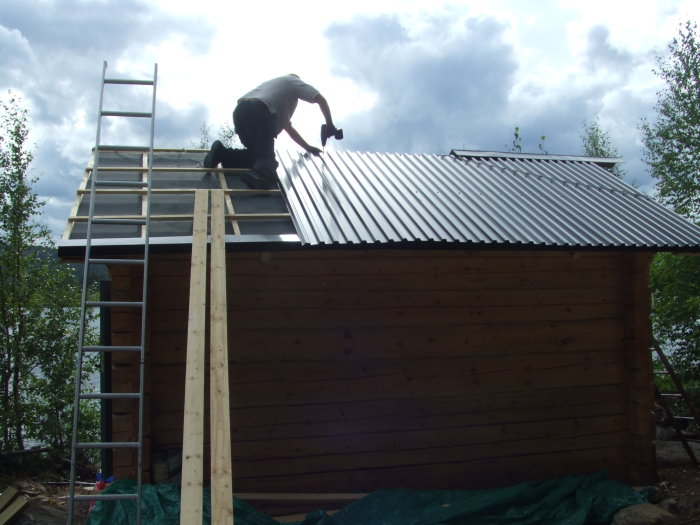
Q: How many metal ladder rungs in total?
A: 11